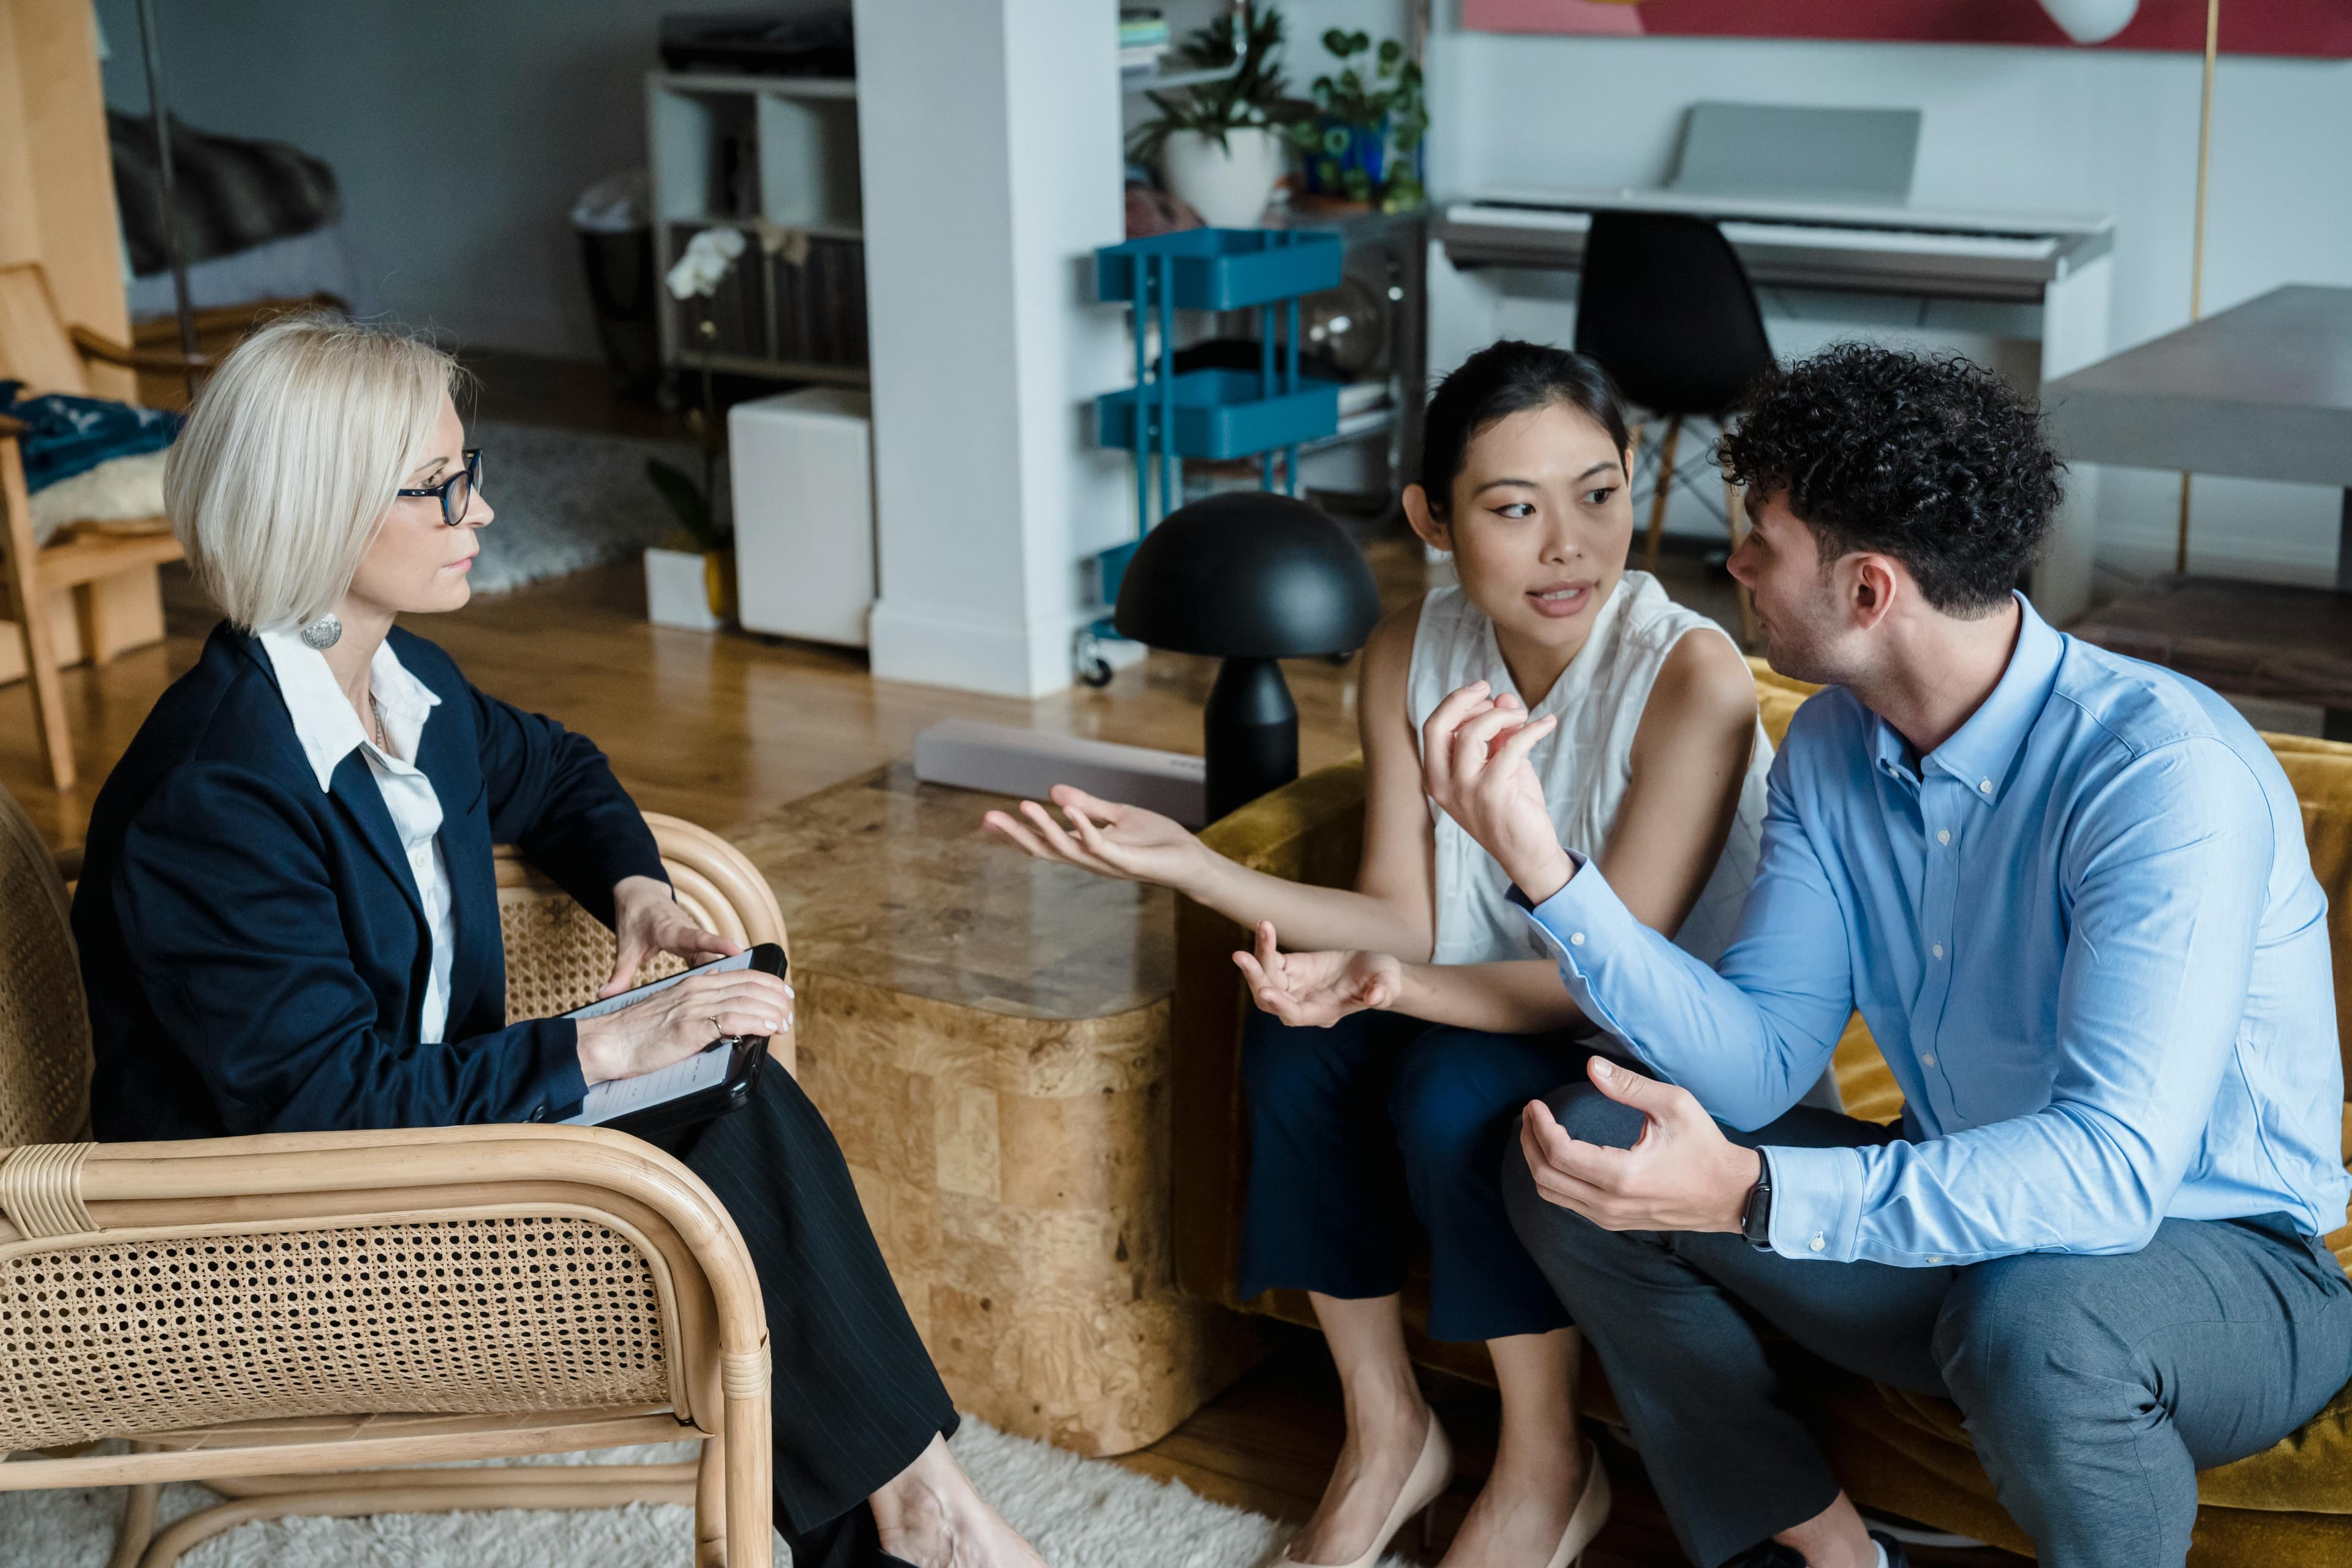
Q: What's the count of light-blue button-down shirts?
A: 1